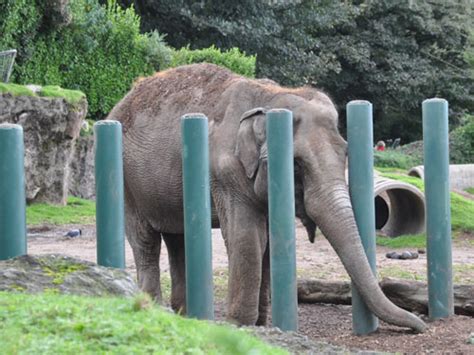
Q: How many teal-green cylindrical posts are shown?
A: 6